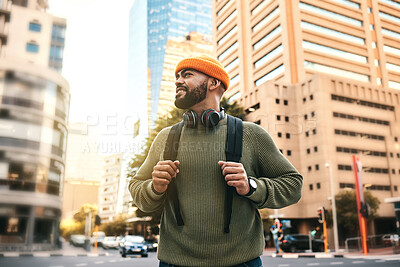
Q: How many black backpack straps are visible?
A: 2